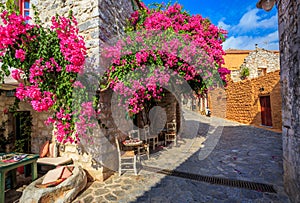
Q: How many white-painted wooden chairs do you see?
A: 4